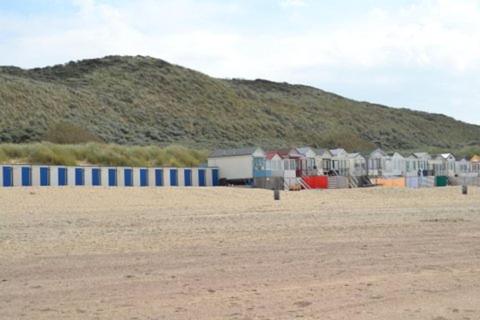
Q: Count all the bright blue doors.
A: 14